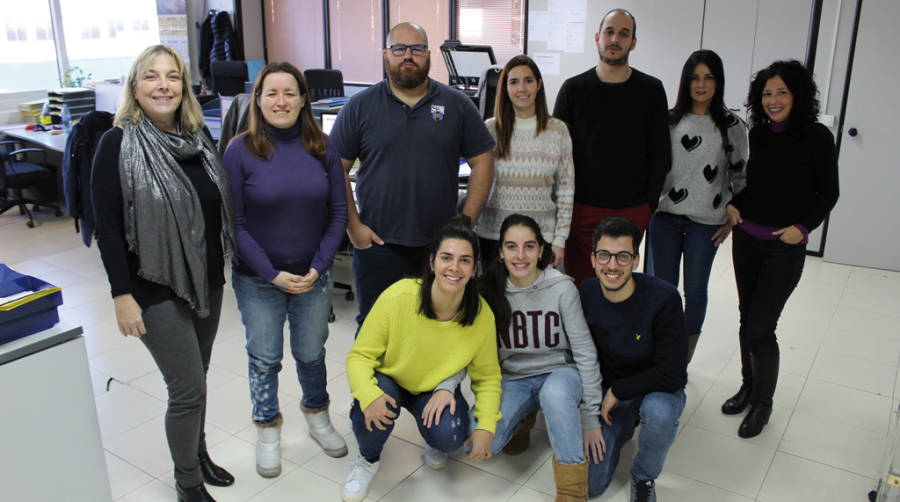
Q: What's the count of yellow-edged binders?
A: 1